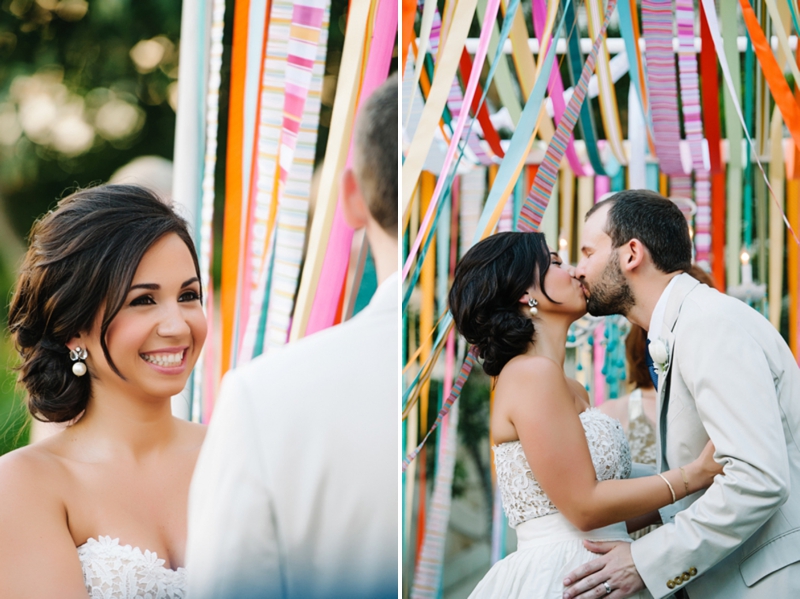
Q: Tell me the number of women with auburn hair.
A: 1